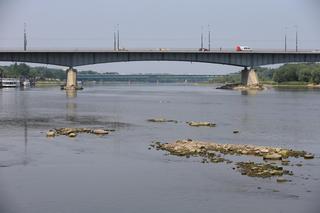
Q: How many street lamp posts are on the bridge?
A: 7